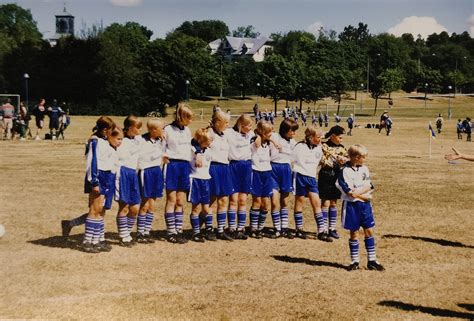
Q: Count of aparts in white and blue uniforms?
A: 12